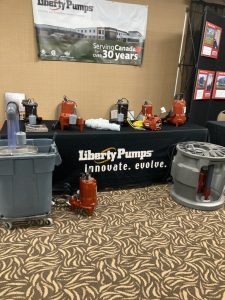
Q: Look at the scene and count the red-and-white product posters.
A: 3